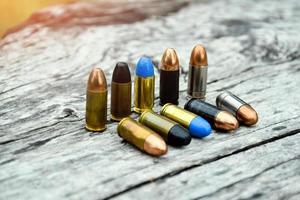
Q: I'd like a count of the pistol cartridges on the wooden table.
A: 10